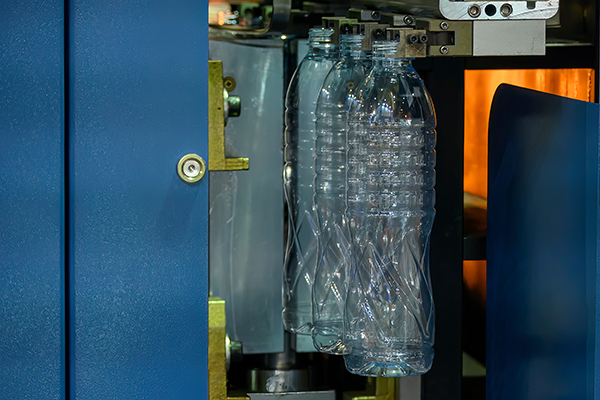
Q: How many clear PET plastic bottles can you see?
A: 3